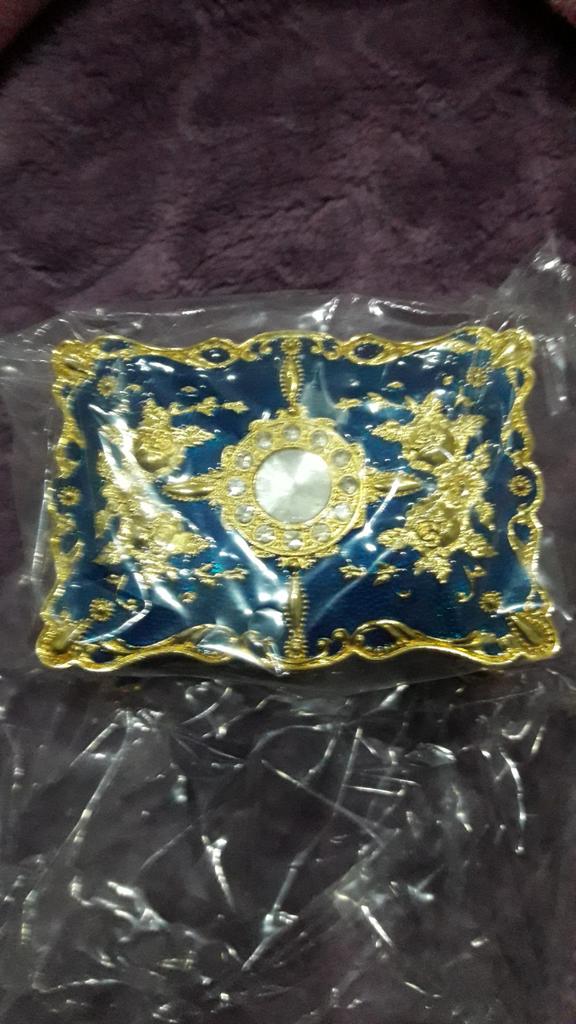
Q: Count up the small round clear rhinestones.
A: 12